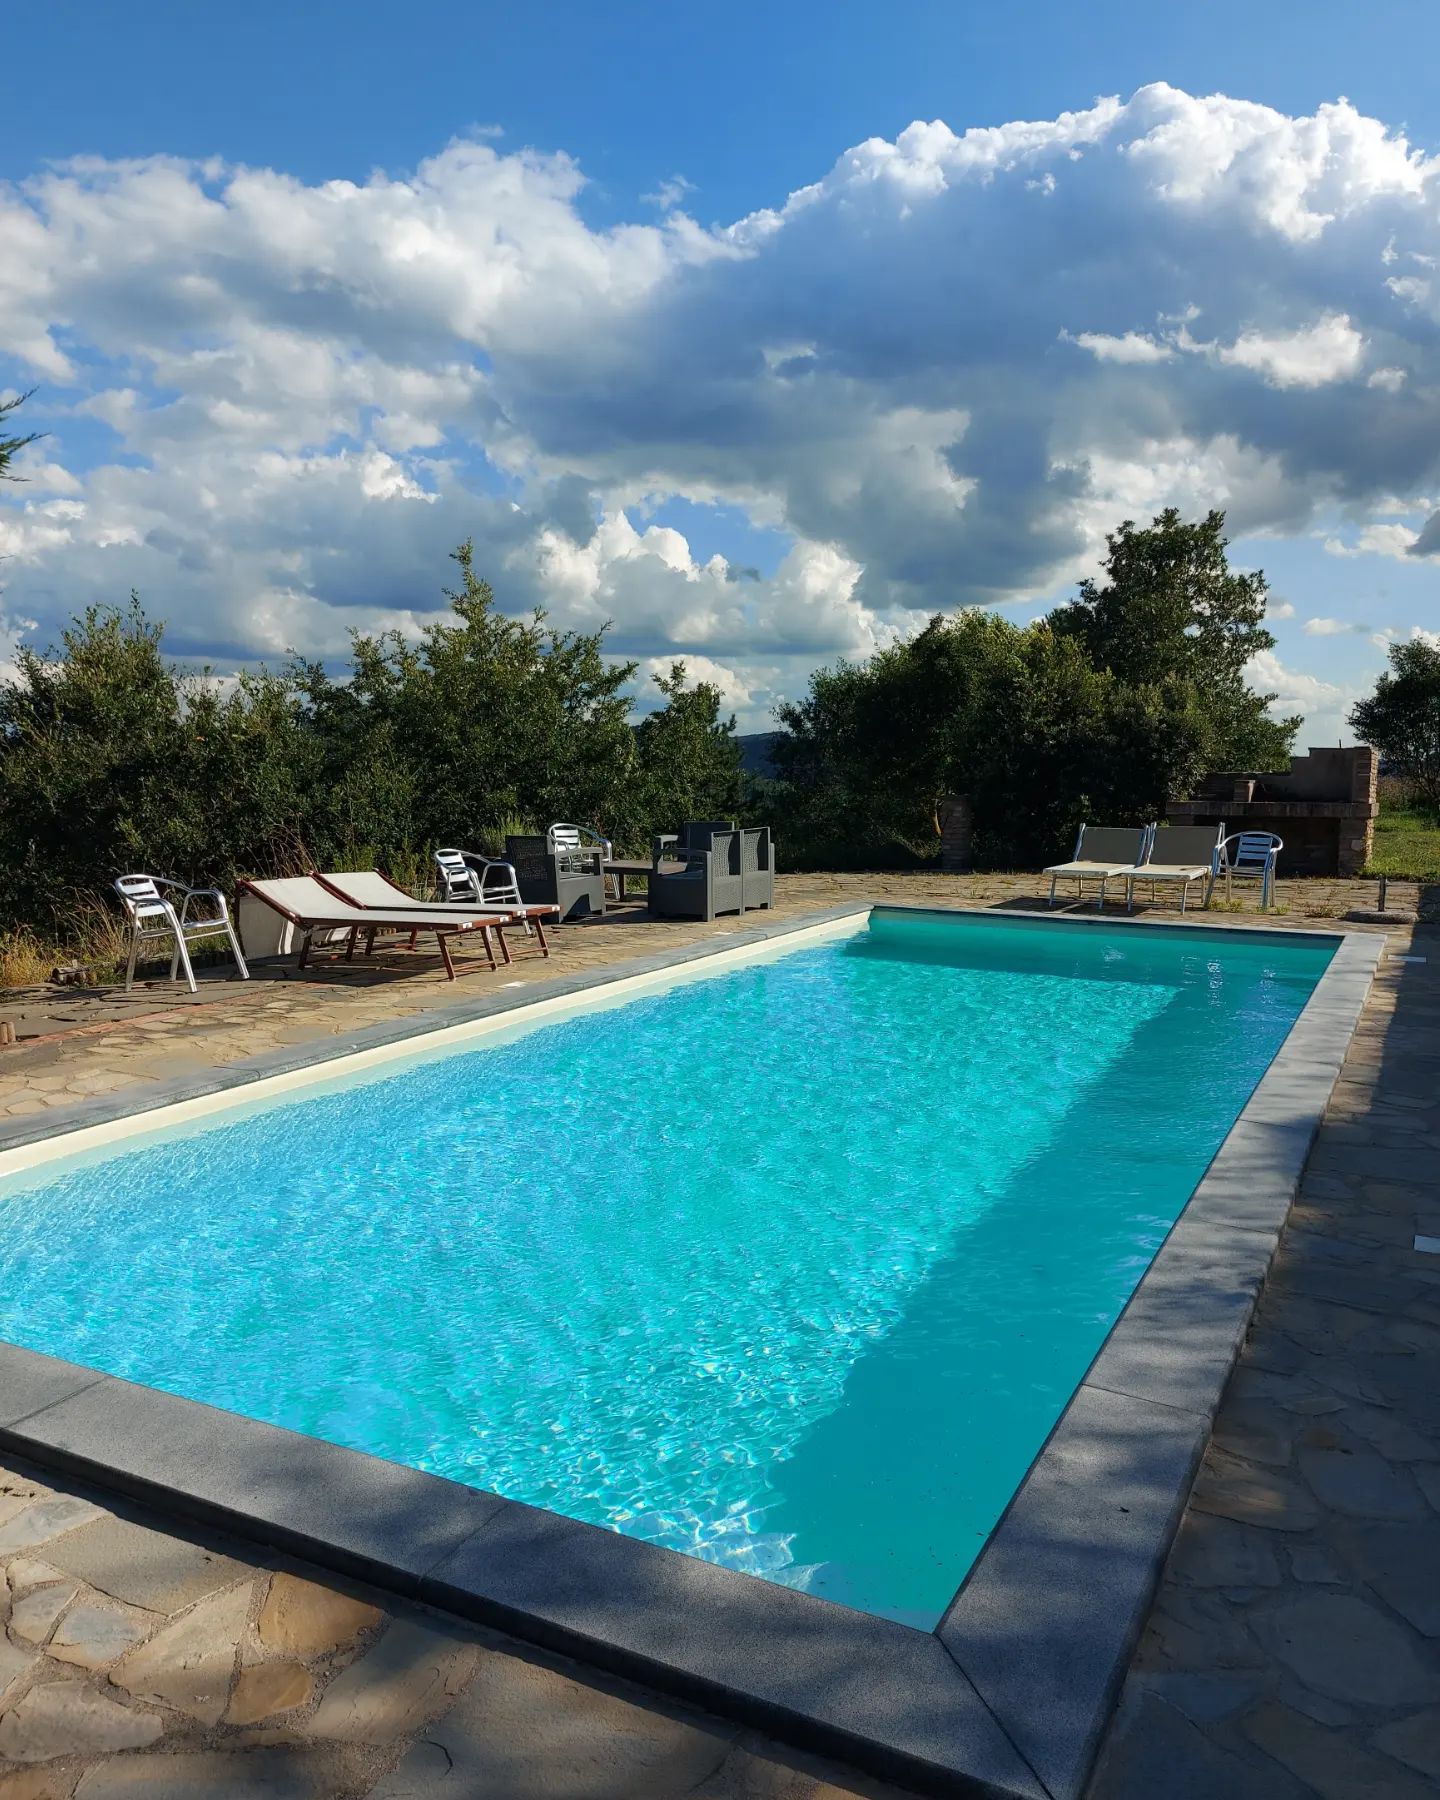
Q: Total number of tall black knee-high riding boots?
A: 0